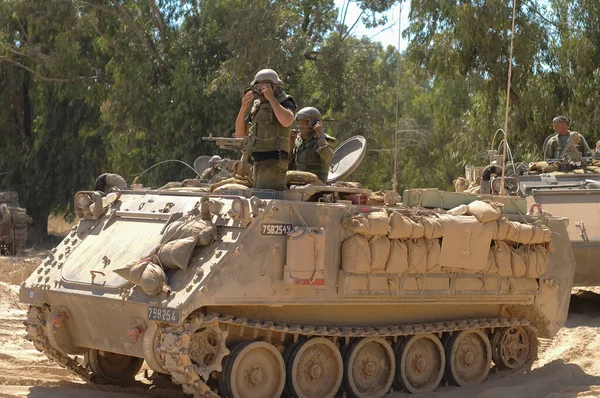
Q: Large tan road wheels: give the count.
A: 5